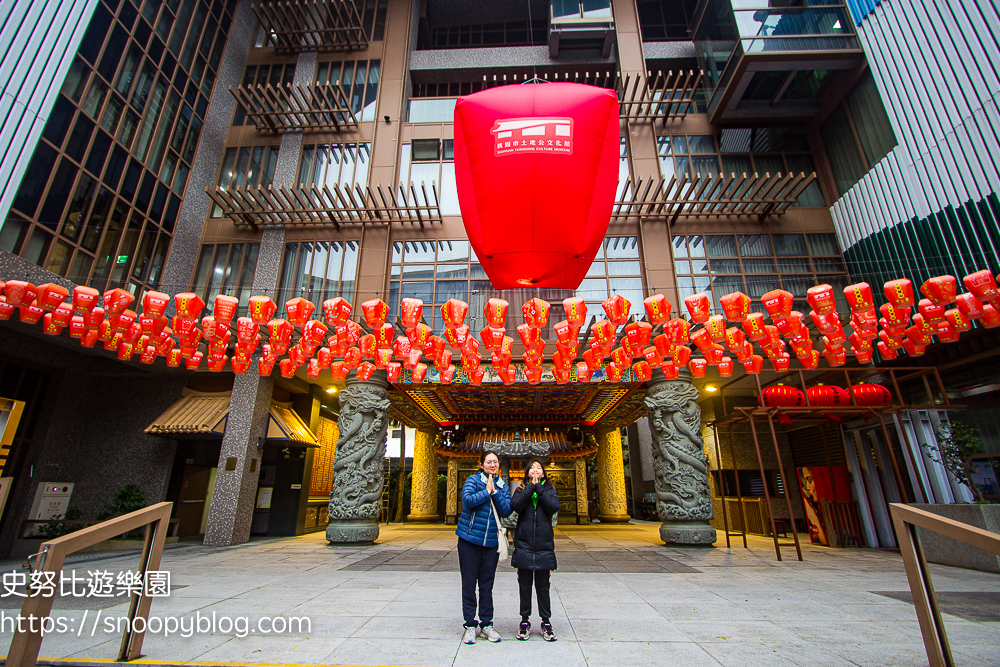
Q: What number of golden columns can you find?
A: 2